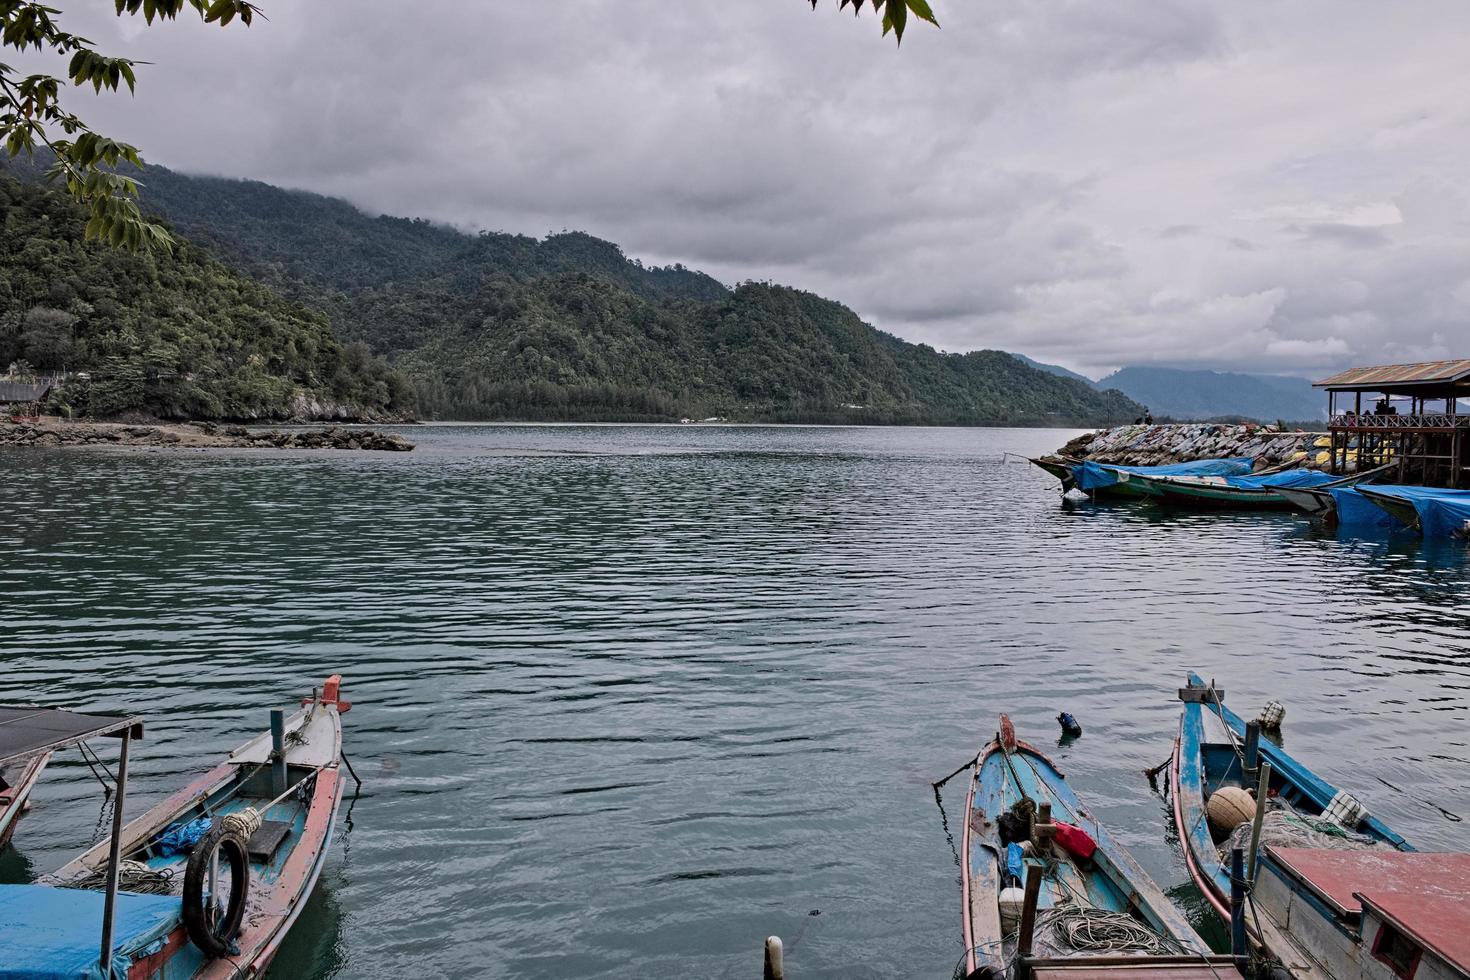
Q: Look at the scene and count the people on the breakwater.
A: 2